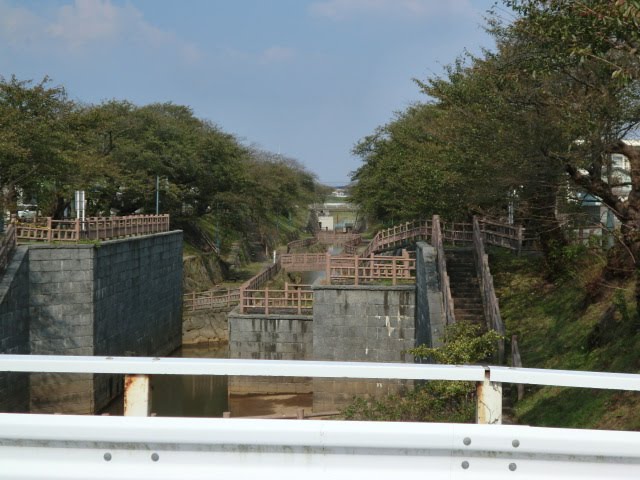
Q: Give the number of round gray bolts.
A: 6